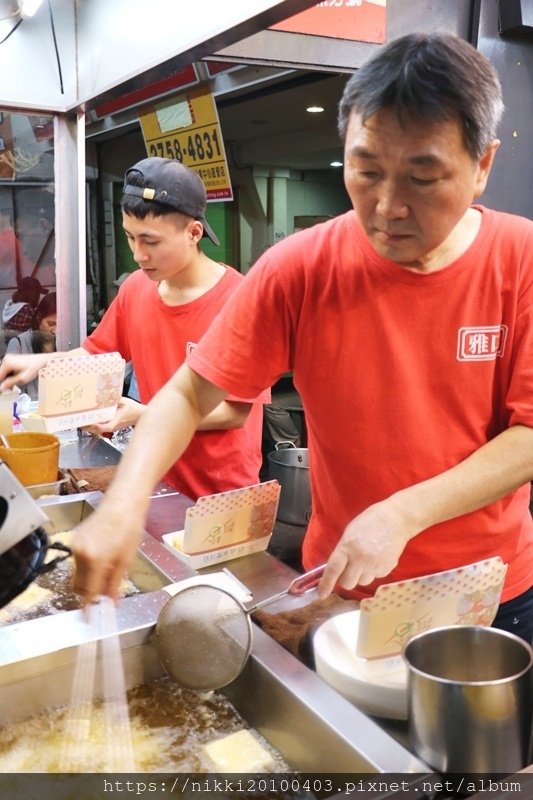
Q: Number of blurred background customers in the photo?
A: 2